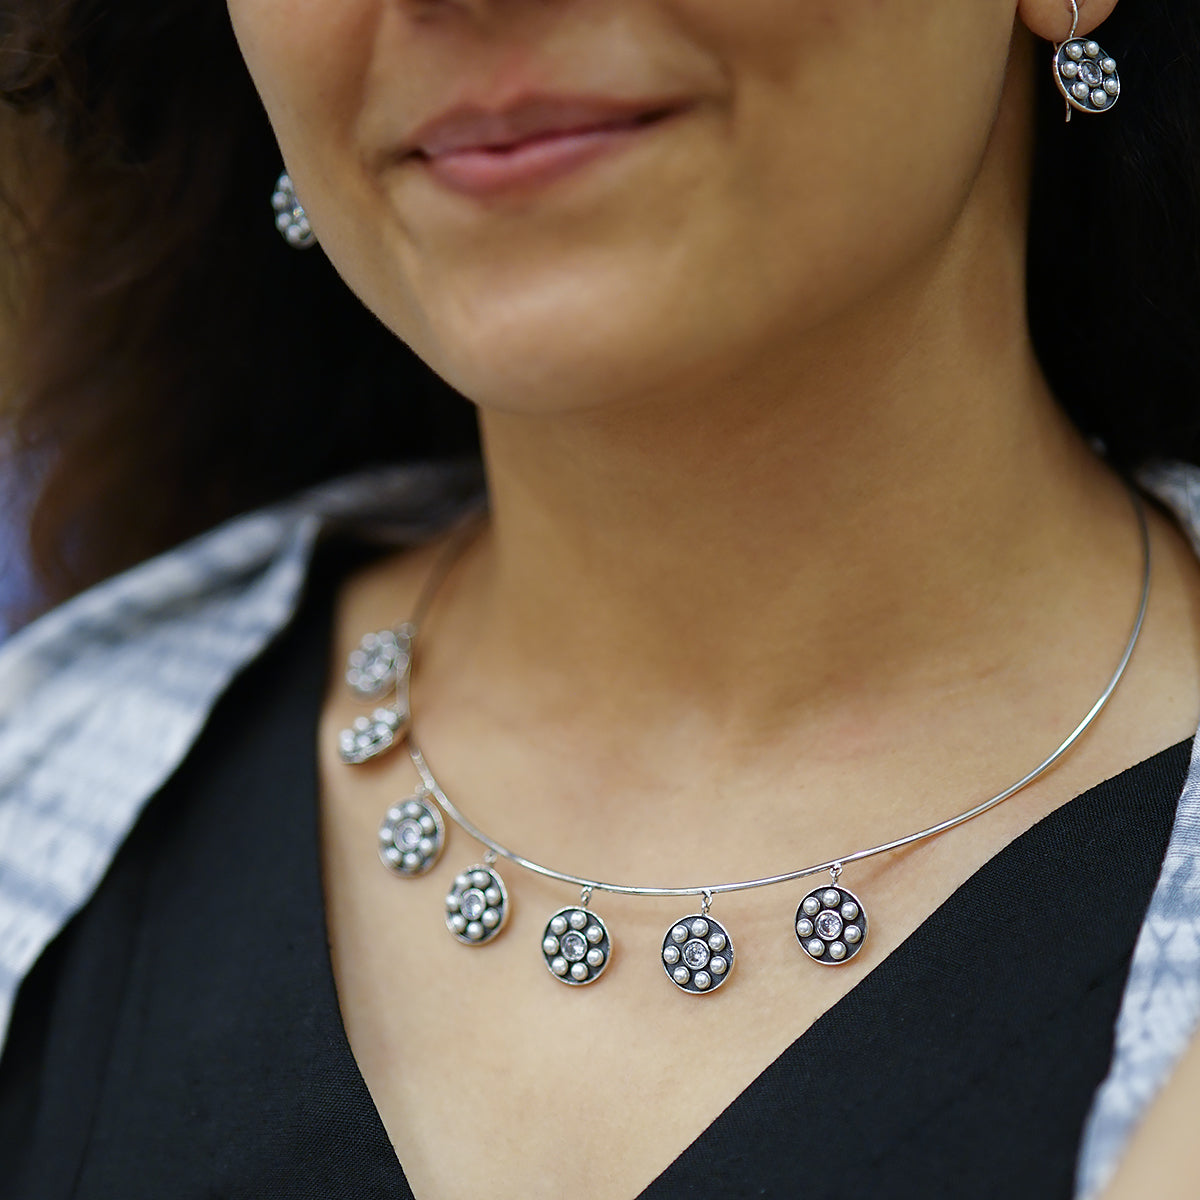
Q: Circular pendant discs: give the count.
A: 7